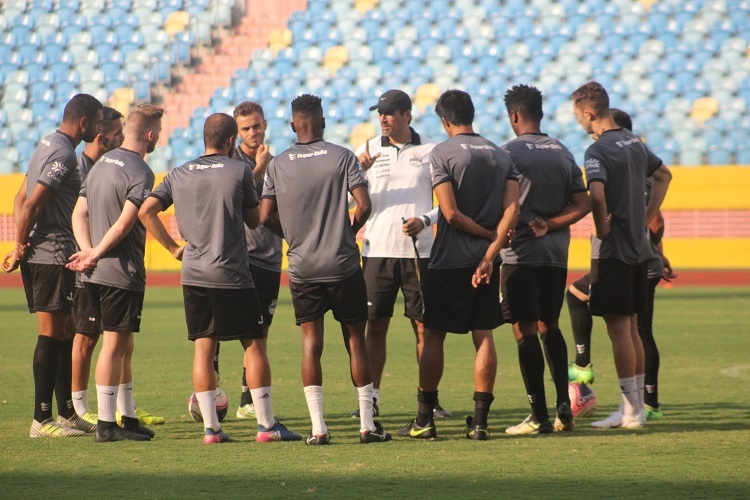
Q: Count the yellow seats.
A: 9